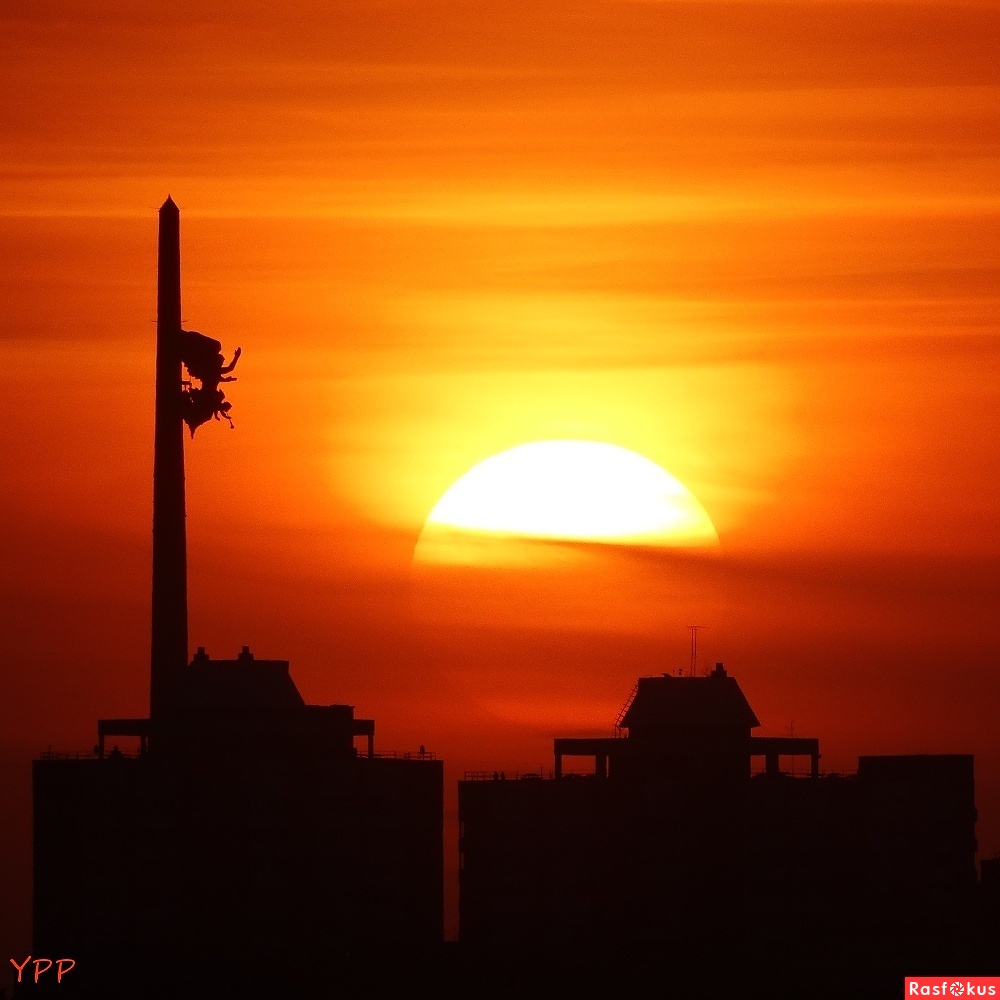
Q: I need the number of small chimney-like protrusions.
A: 3